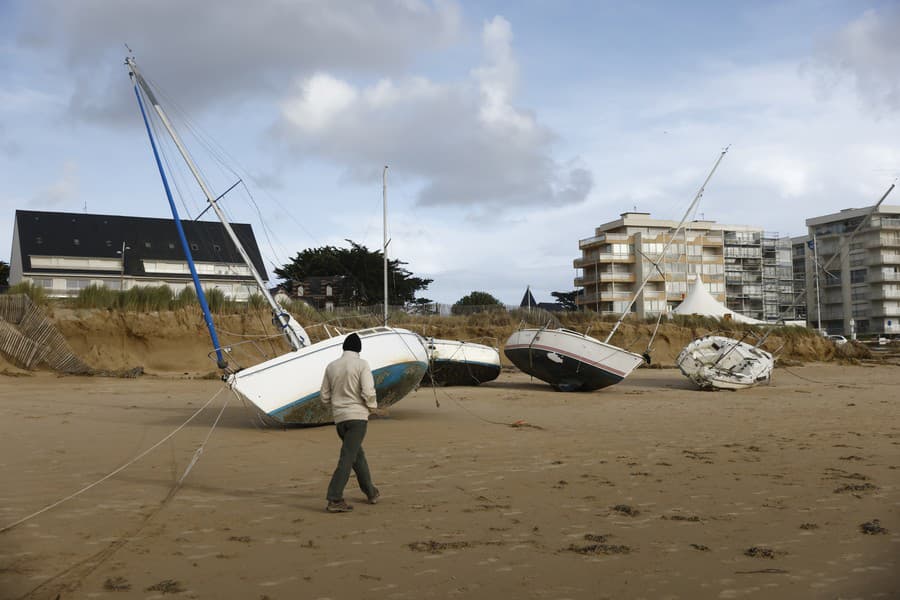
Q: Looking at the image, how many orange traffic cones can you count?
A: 0